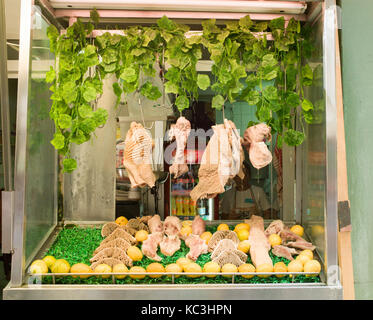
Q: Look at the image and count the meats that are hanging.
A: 4